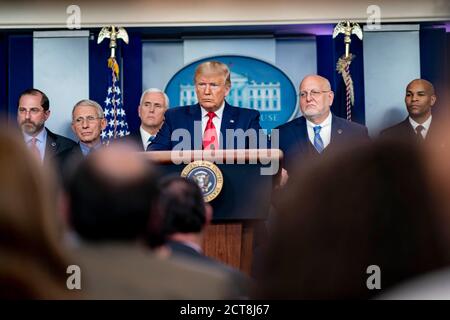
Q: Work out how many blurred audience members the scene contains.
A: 4